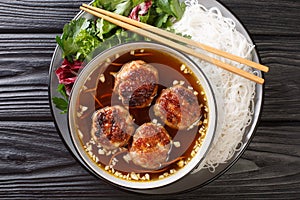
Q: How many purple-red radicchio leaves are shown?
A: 2